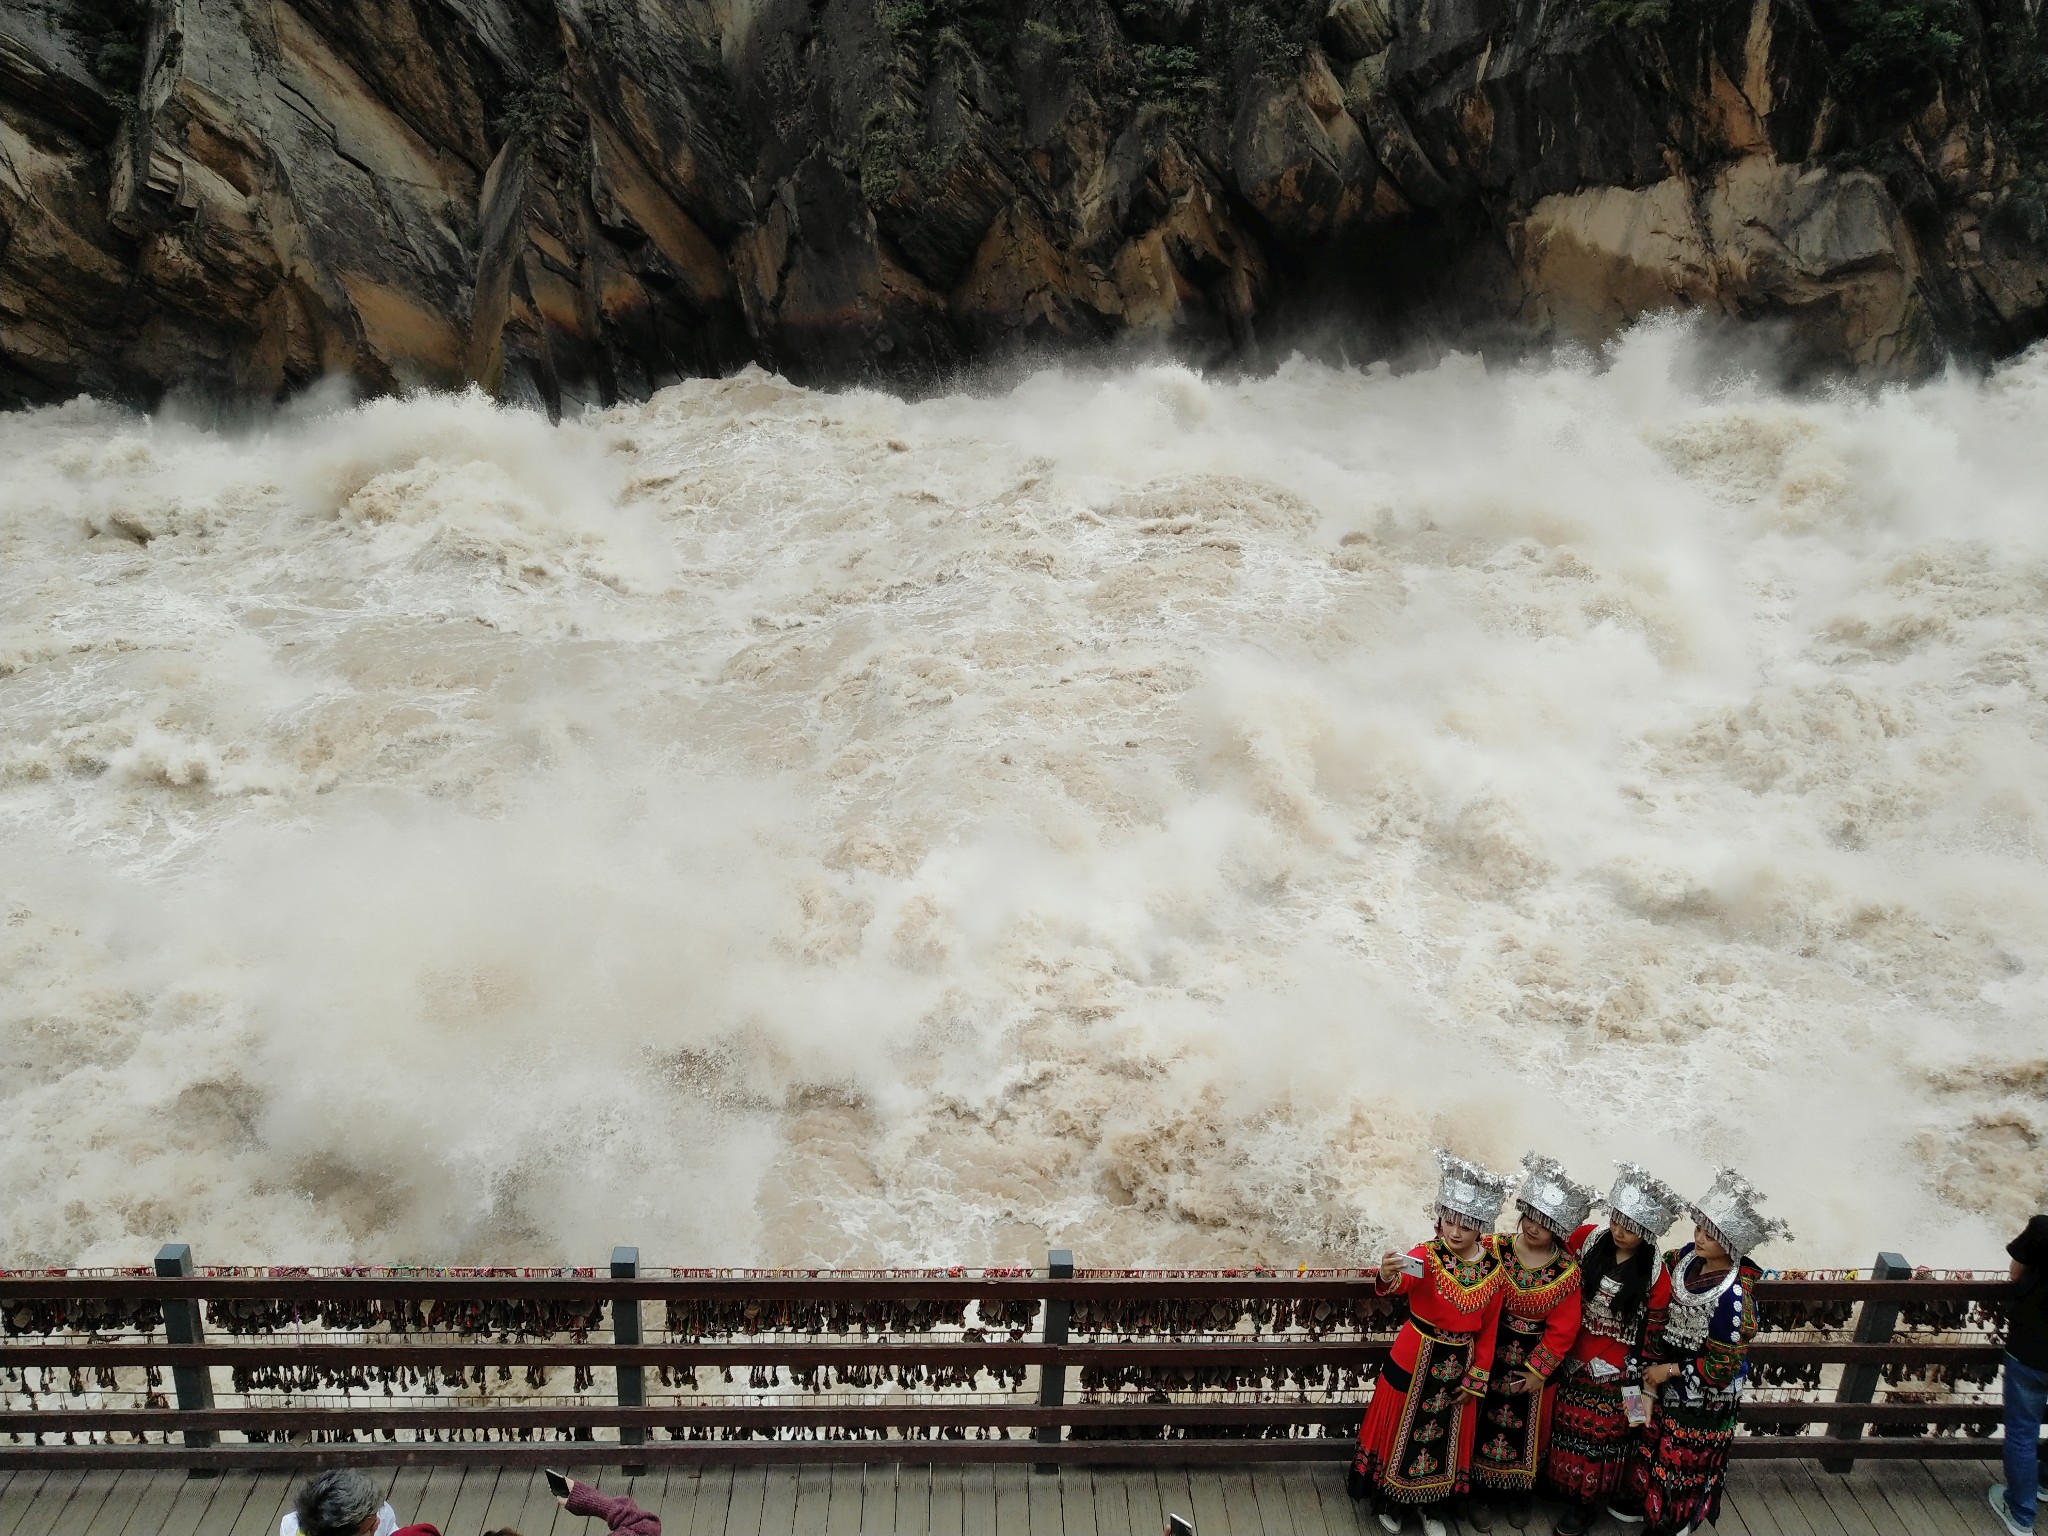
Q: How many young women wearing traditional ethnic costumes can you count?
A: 4